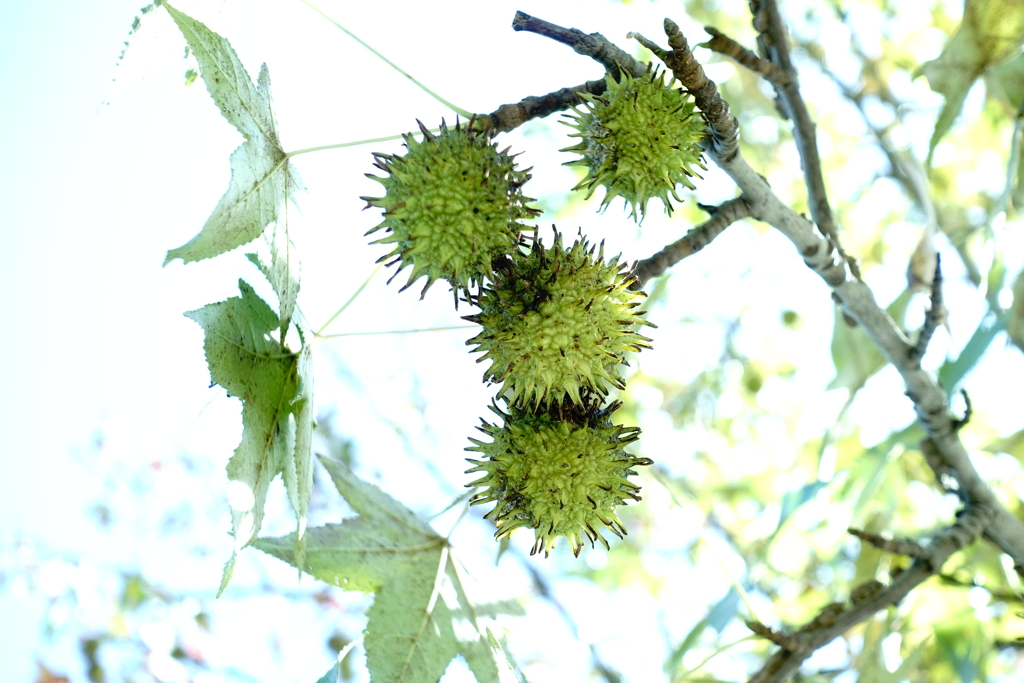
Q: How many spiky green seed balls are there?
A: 4